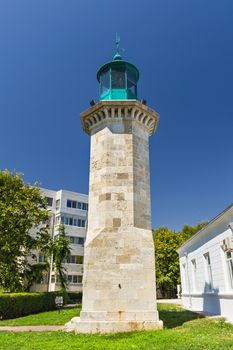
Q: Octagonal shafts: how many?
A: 1